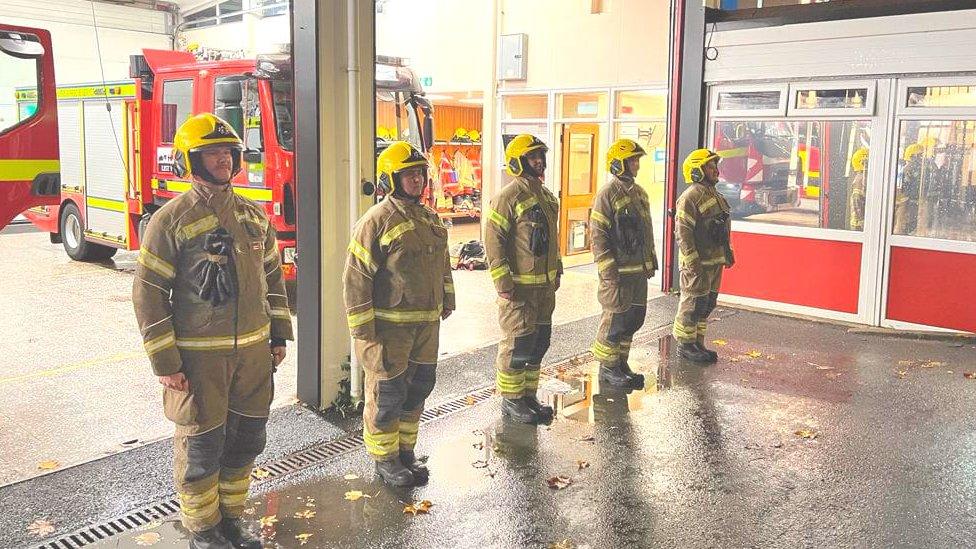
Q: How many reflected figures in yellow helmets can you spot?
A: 3